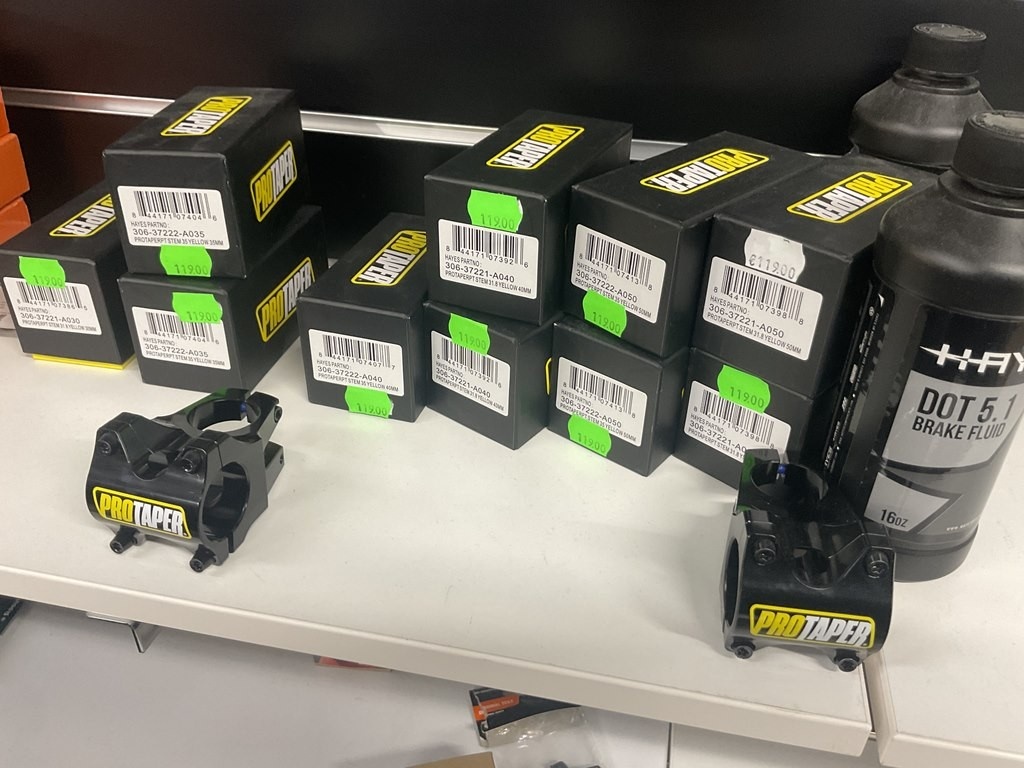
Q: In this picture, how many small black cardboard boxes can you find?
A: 10